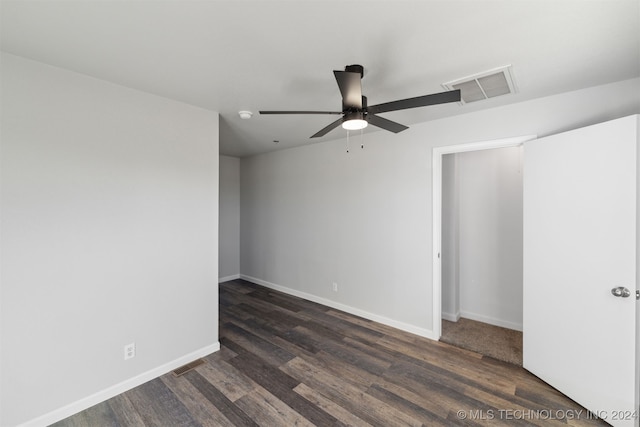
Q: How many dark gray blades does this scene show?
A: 5